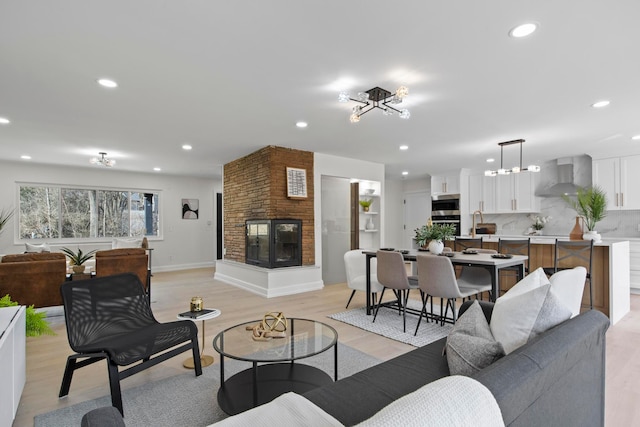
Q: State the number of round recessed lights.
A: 12